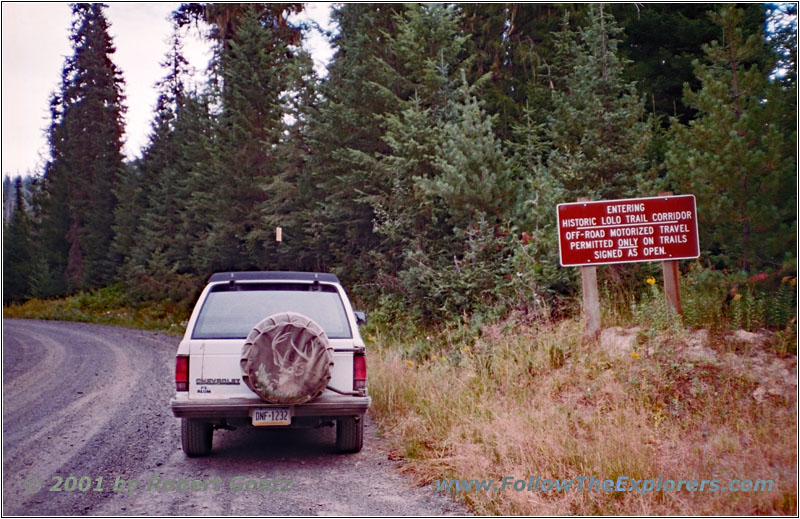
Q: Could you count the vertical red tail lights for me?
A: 2